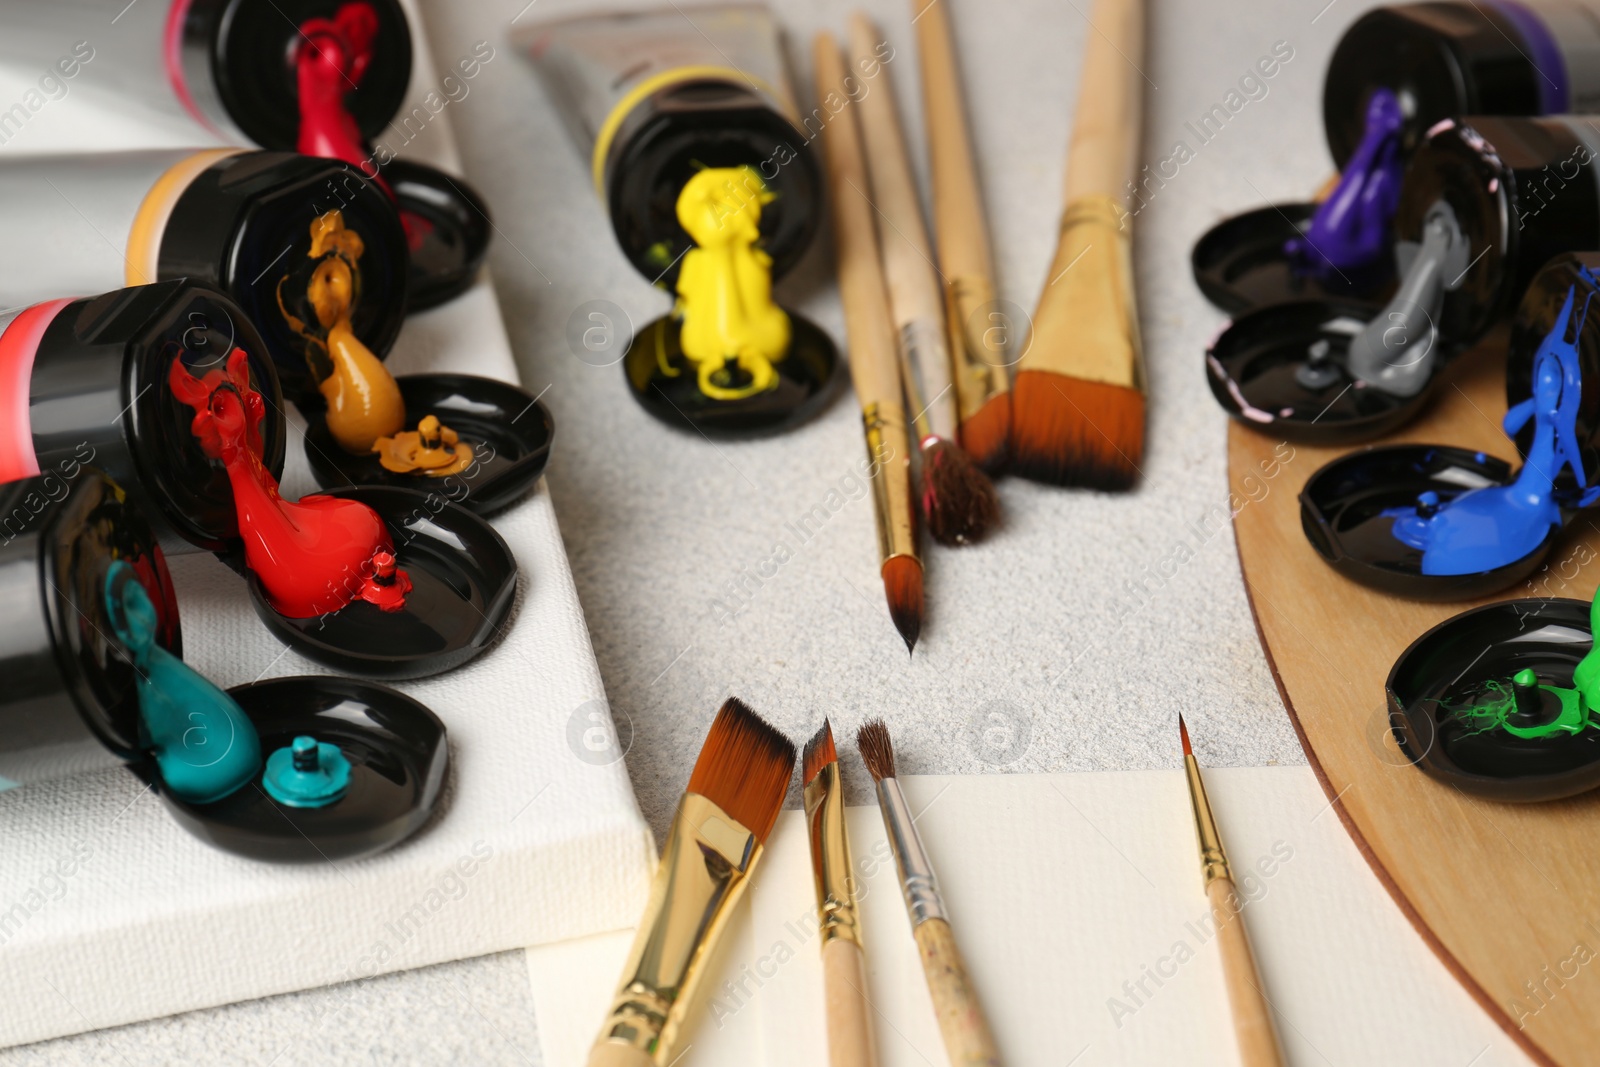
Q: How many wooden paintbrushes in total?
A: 8